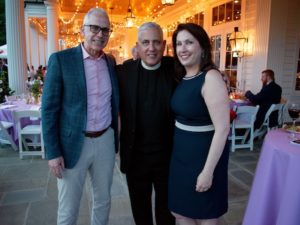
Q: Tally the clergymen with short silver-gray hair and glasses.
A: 0